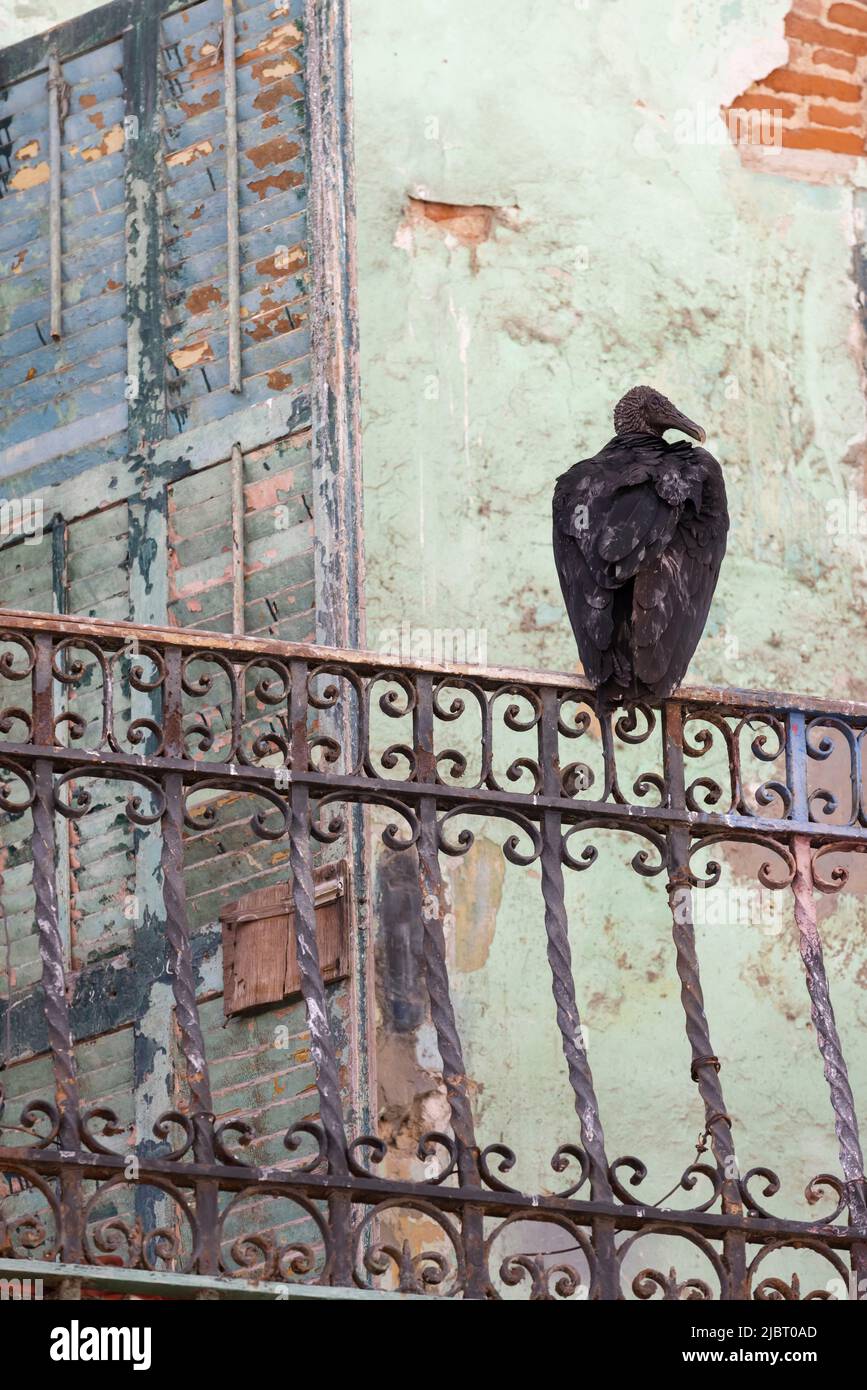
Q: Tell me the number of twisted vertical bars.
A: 7